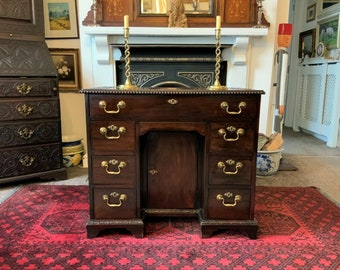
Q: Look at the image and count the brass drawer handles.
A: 12